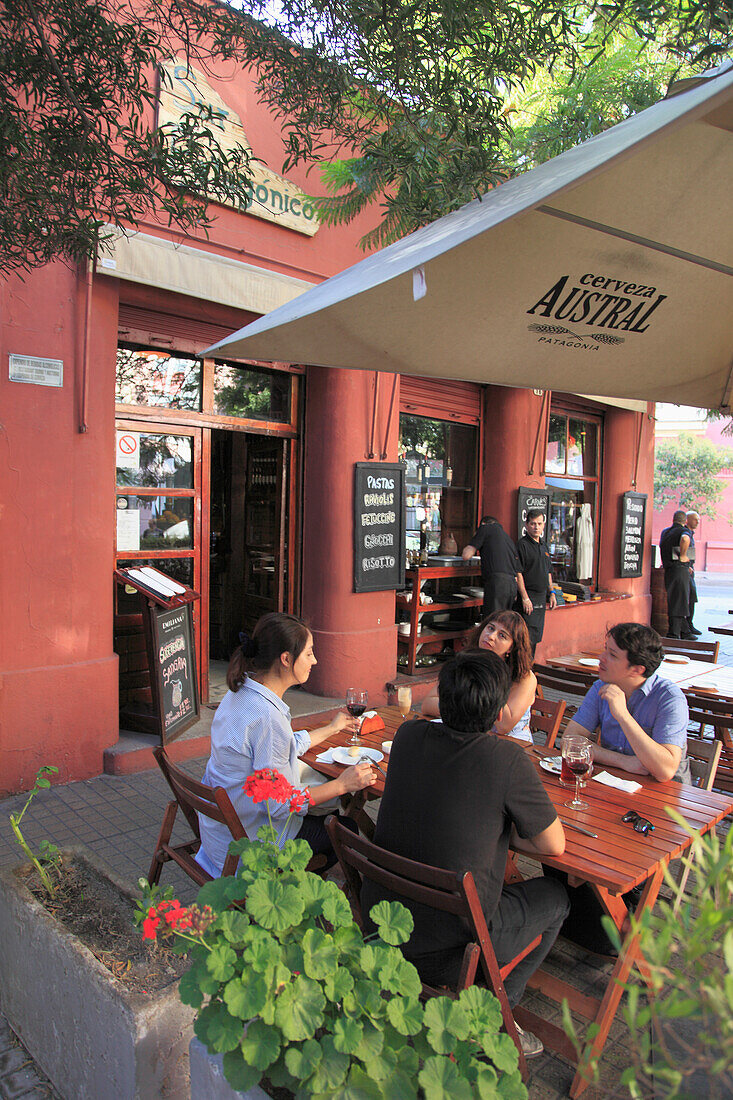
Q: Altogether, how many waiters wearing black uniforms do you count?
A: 4